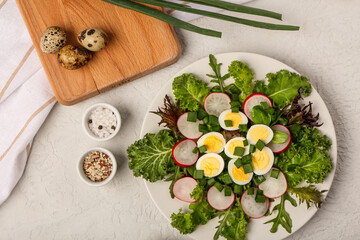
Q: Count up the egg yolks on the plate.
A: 7